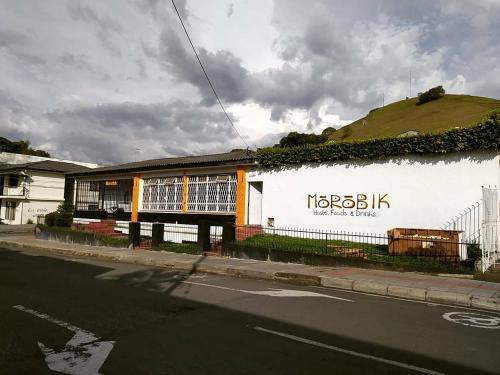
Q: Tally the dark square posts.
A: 4